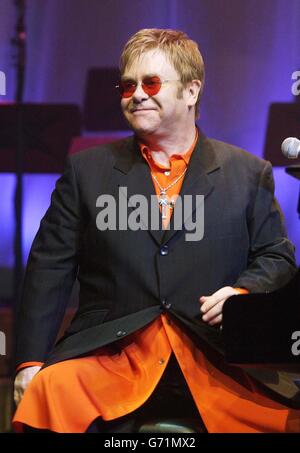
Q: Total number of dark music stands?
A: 3